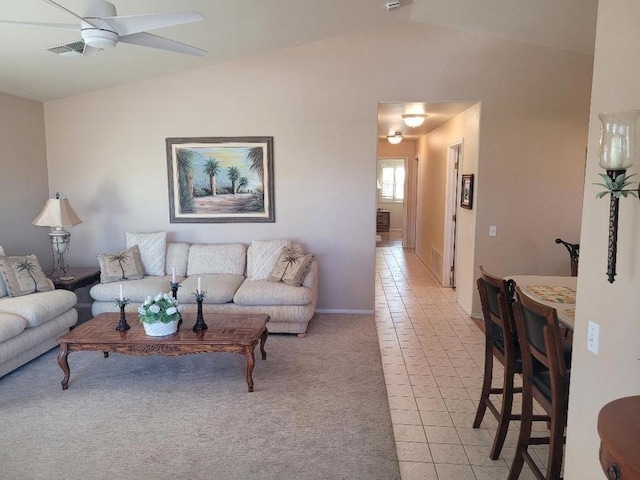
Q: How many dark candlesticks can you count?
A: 3